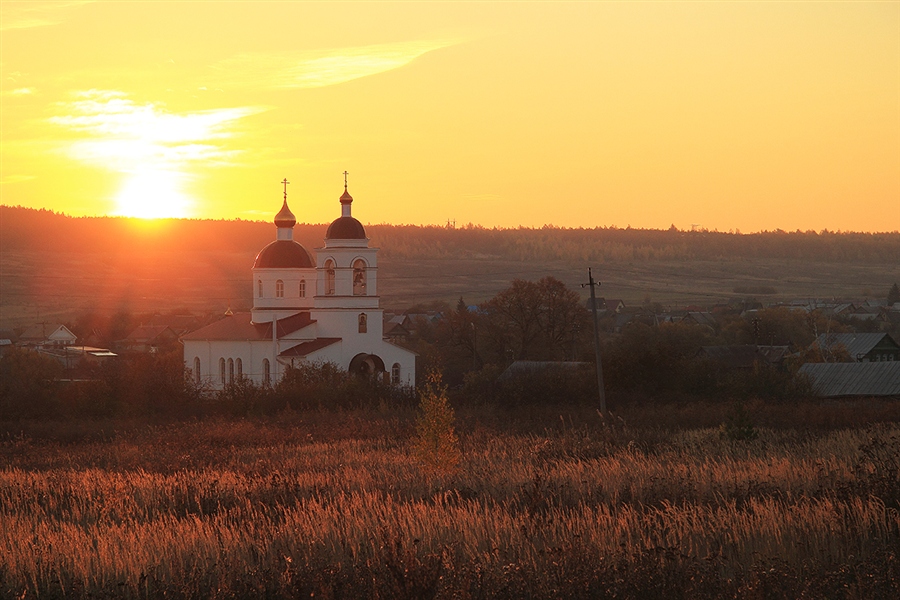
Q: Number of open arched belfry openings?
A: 2